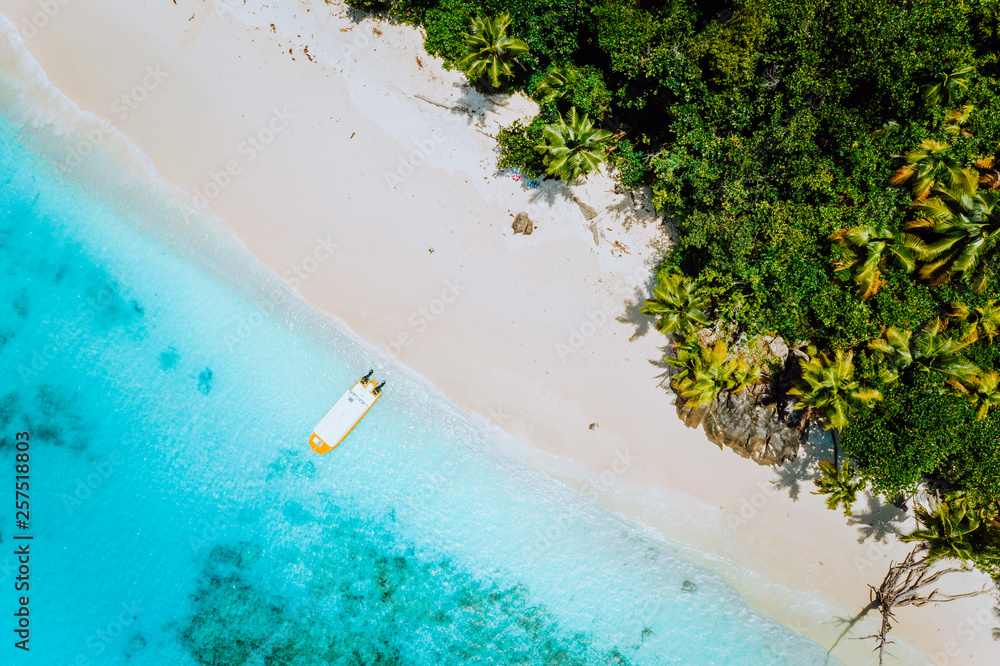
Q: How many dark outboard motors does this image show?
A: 2